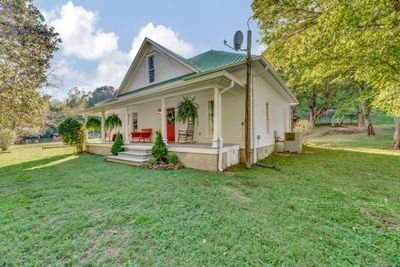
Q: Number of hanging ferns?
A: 3